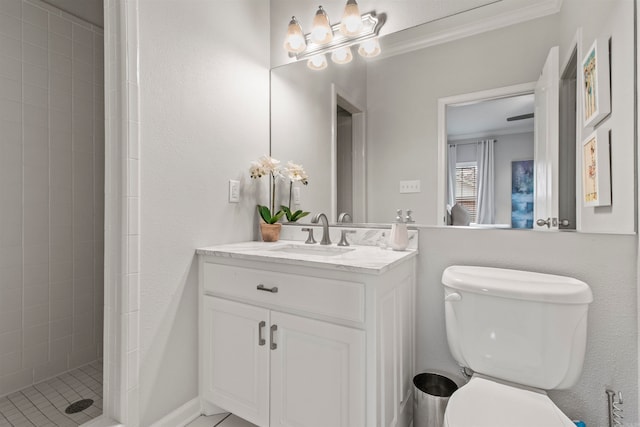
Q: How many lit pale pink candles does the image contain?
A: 0